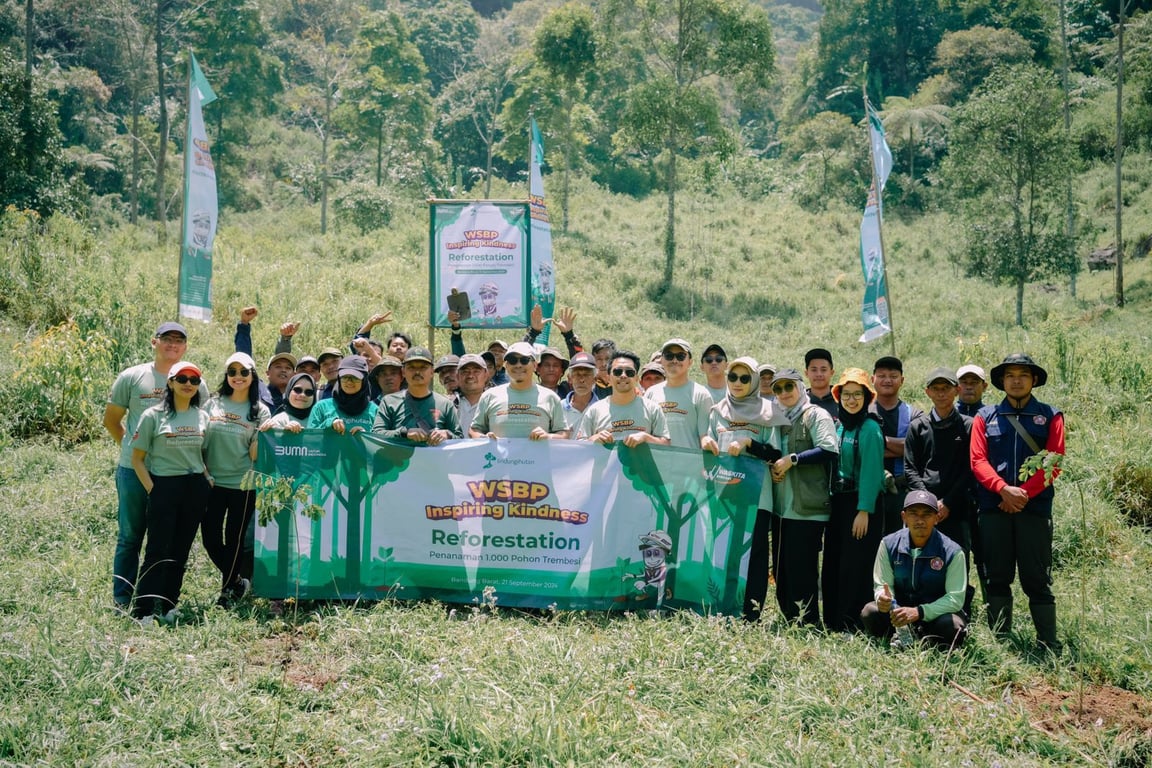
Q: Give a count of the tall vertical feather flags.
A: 3